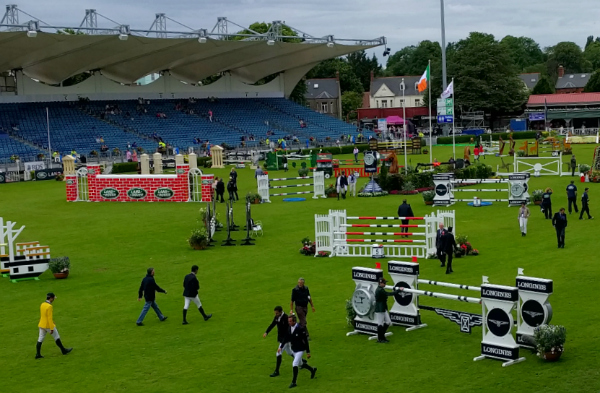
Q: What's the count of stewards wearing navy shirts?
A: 3